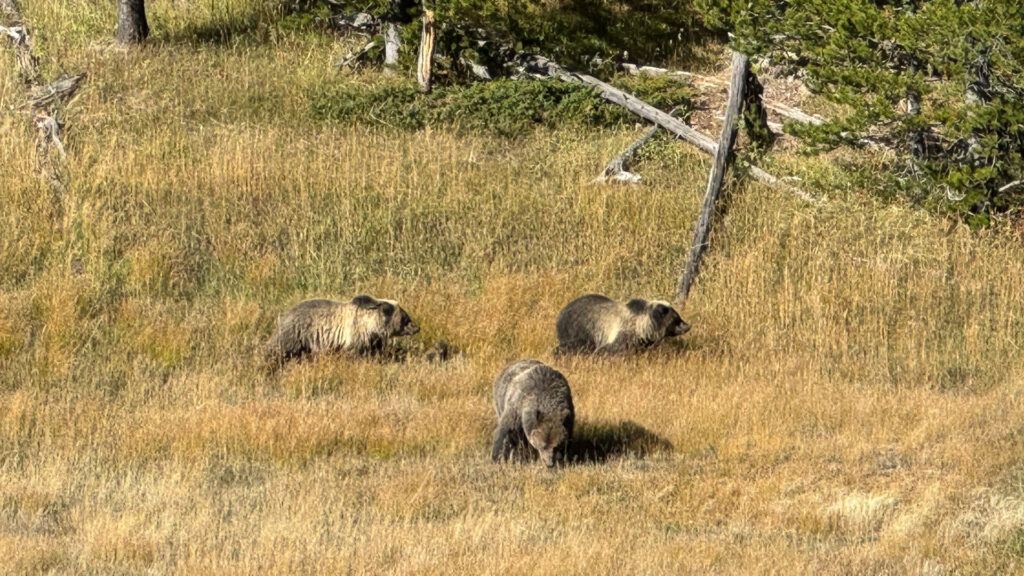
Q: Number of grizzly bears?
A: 3